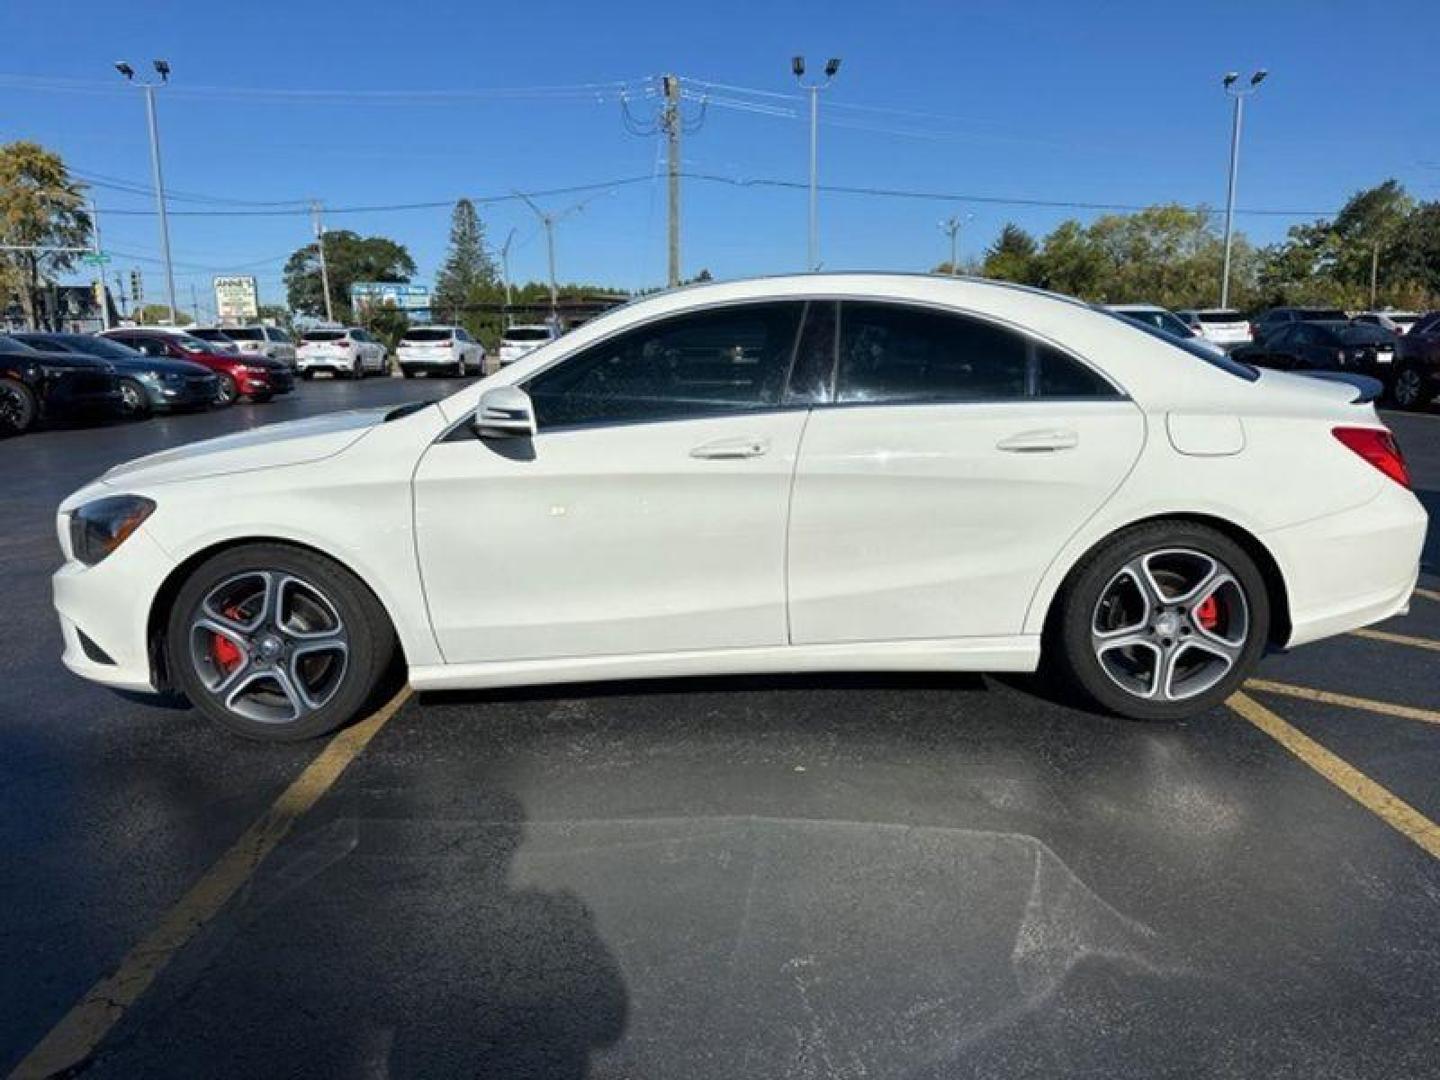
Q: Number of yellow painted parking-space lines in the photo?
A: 5